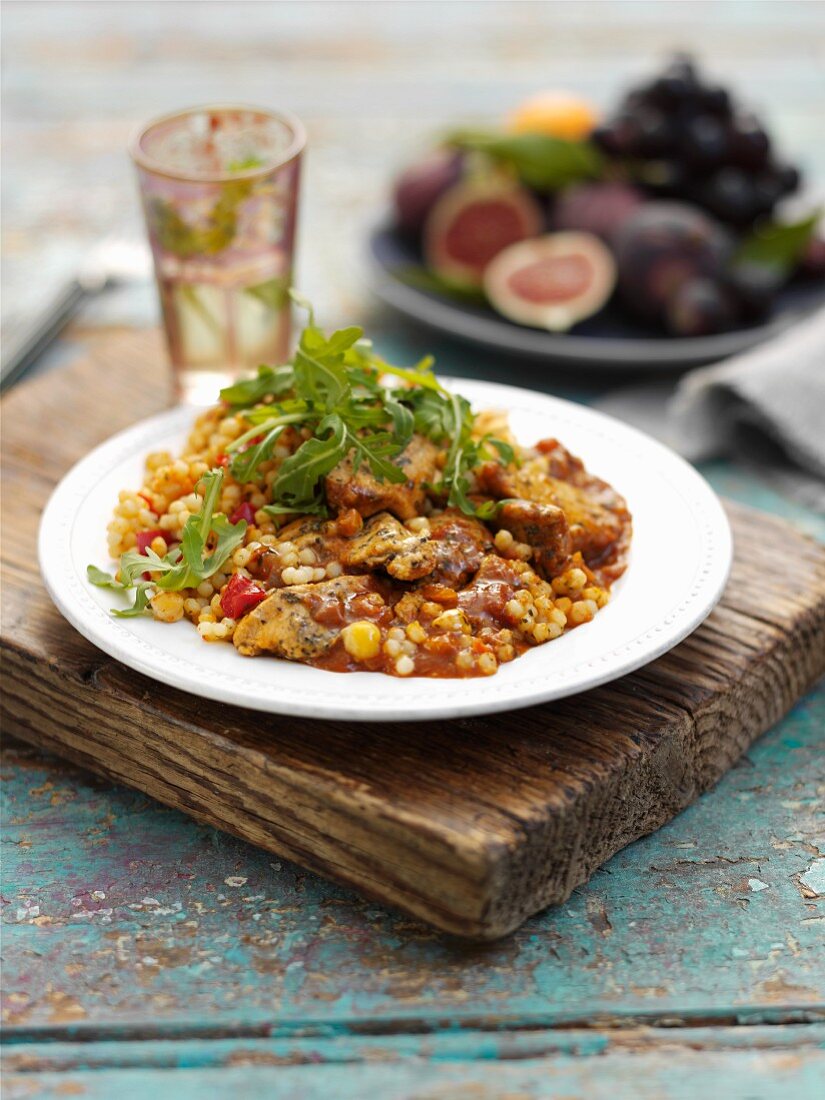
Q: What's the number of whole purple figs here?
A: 3